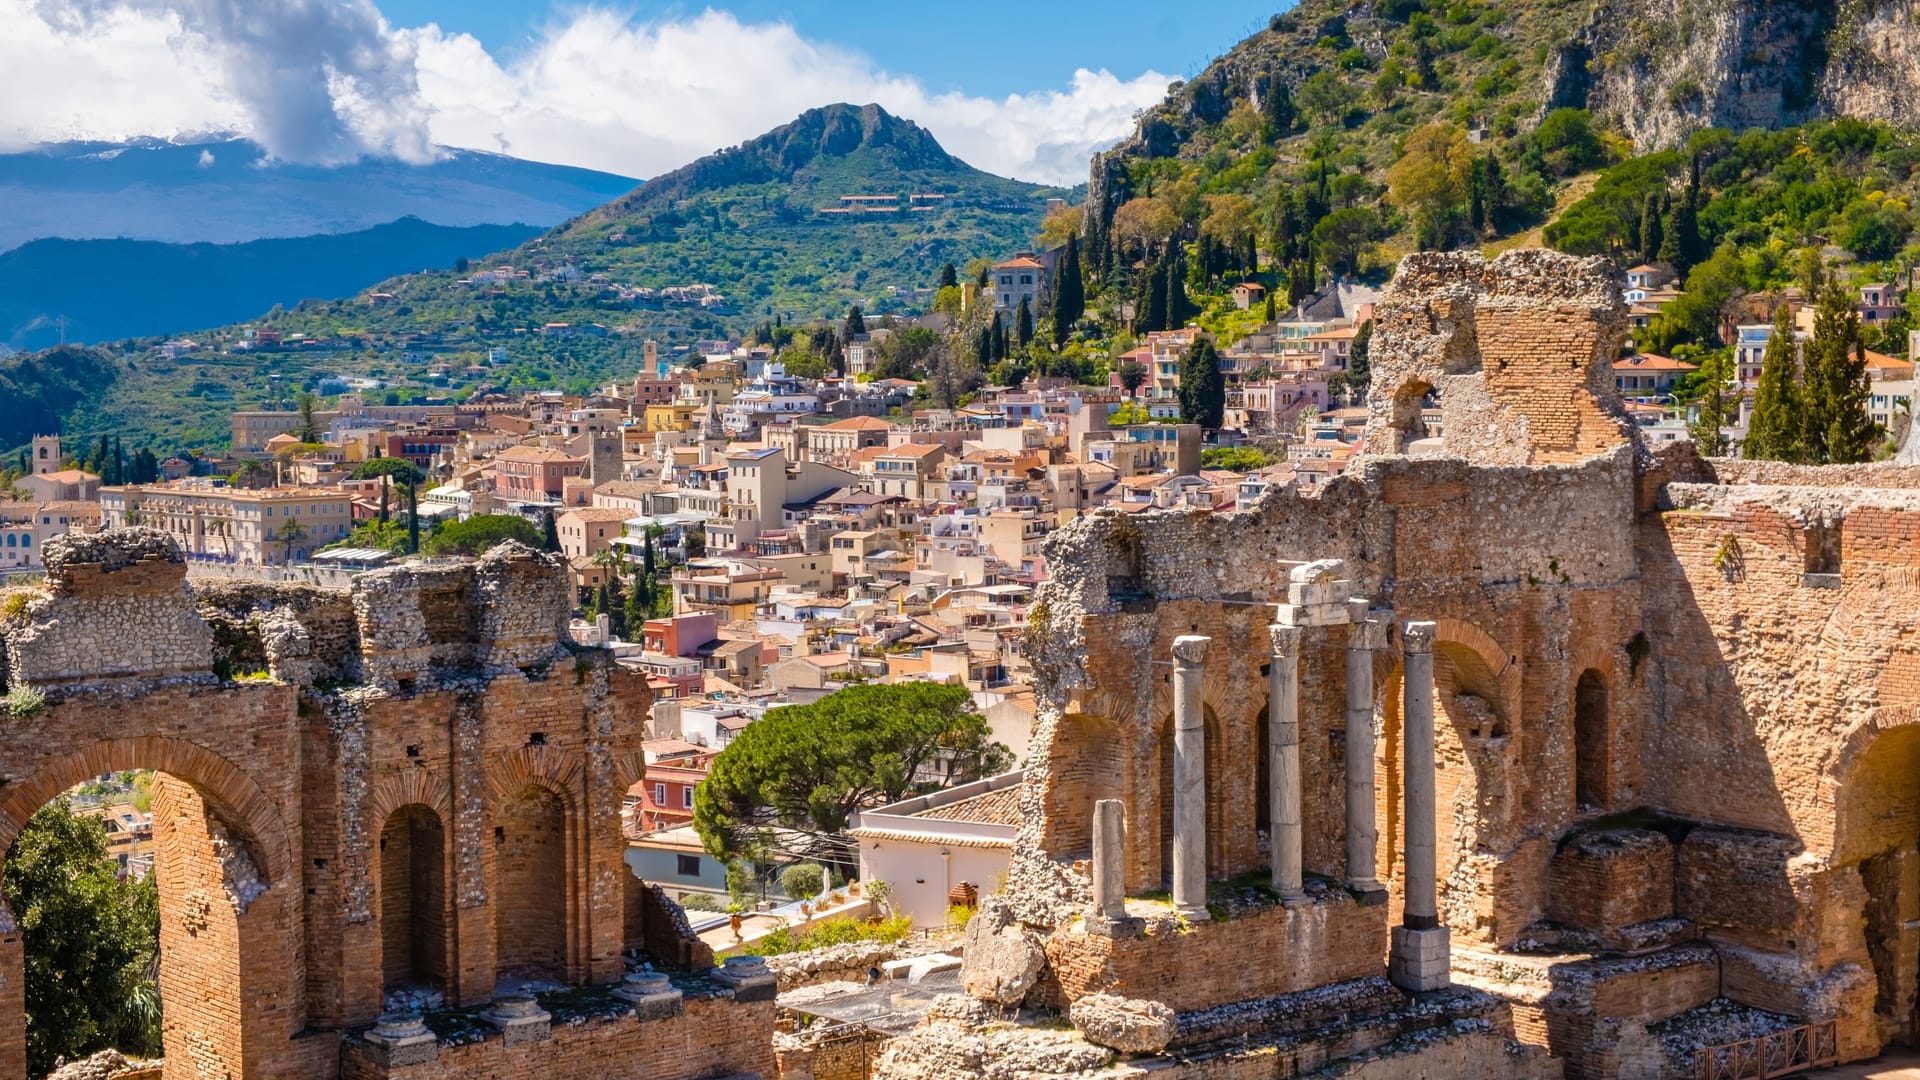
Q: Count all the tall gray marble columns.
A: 4